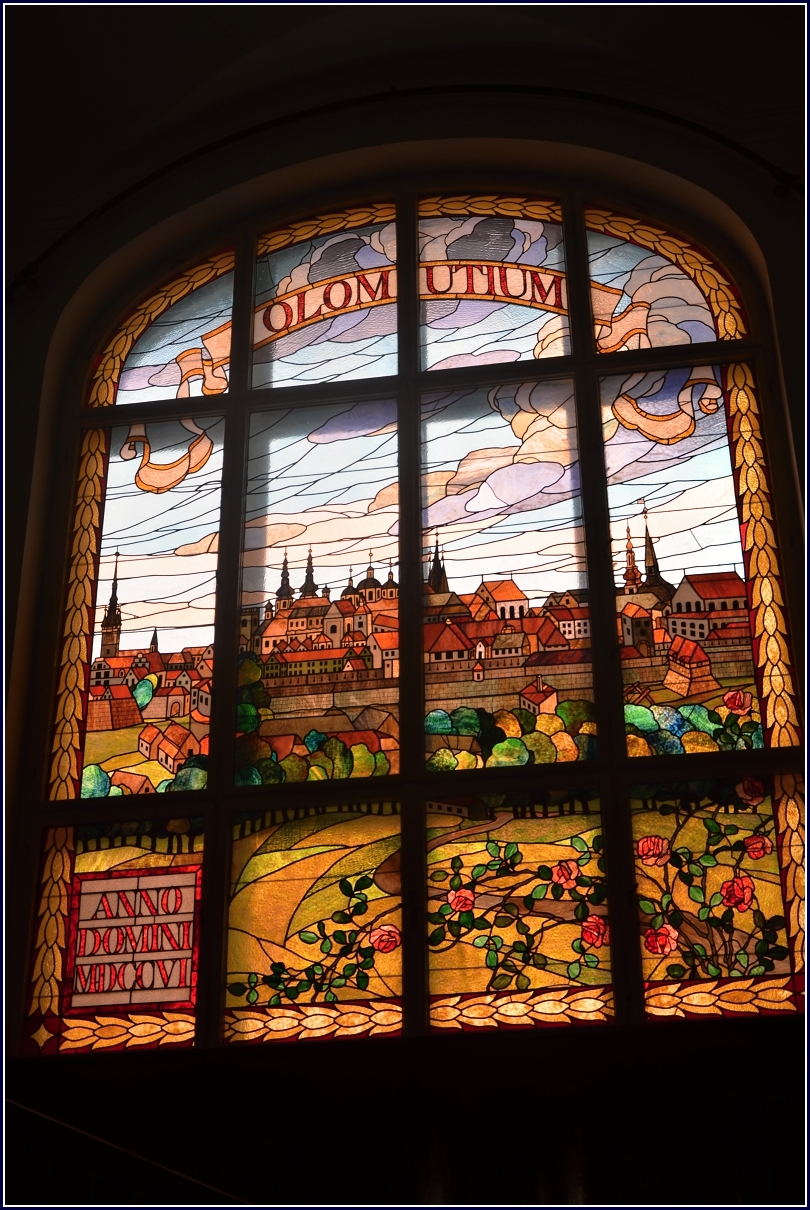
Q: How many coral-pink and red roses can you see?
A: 10